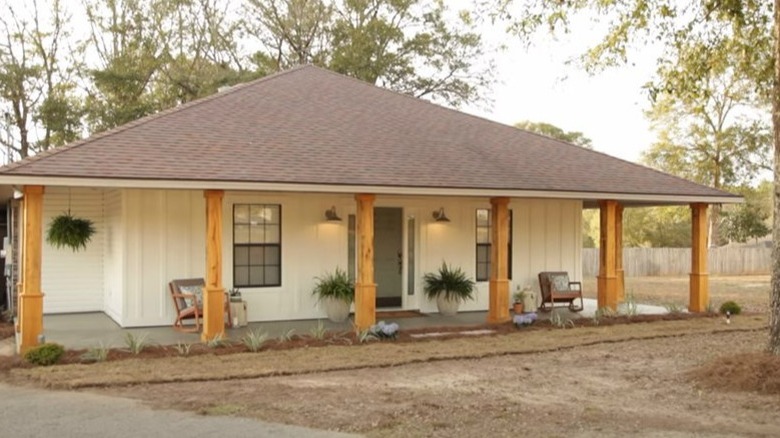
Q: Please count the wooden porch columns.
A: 7